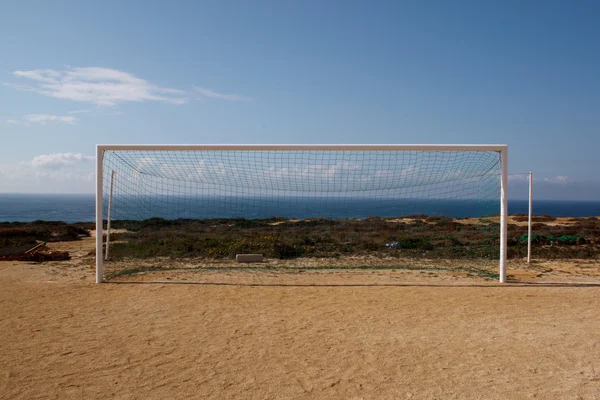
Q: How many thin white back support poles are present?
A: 2